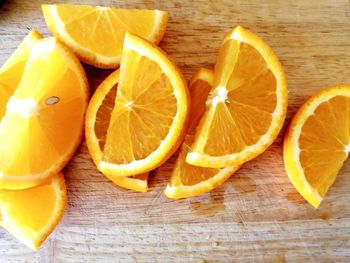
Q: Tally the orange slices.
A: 9